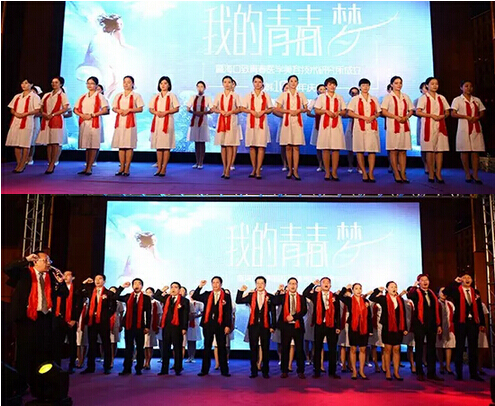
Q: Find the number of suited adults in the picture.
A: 13